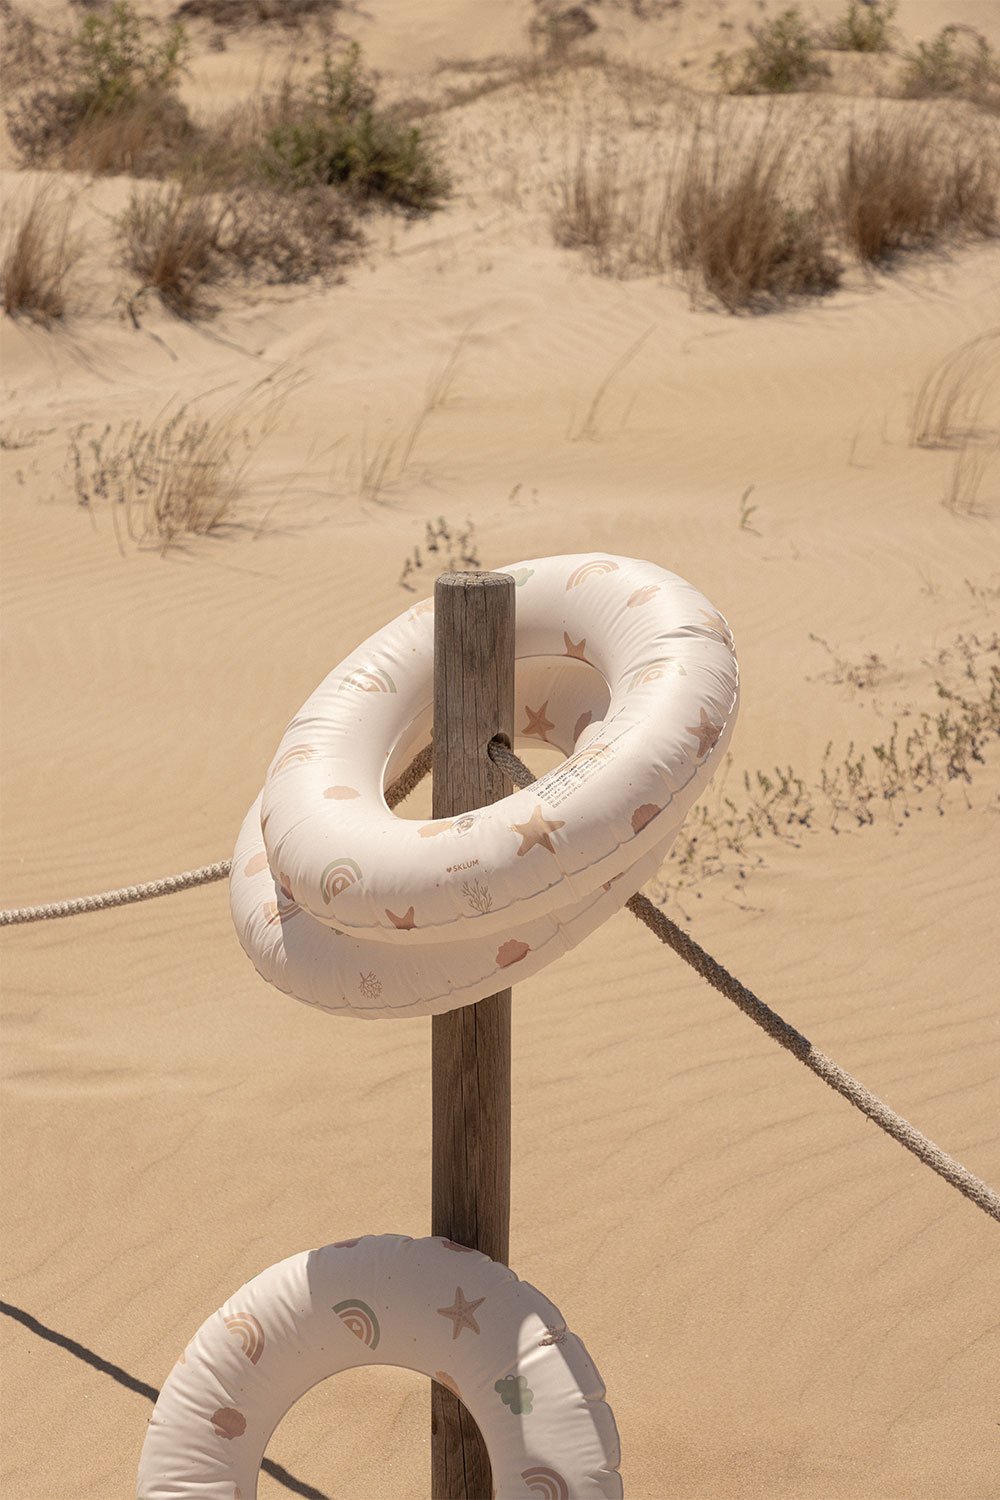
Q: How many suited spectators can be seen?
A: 0